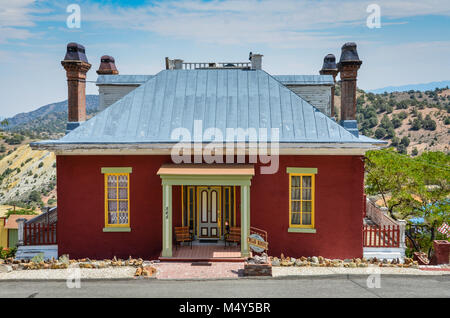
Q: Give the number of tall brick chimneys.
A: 4